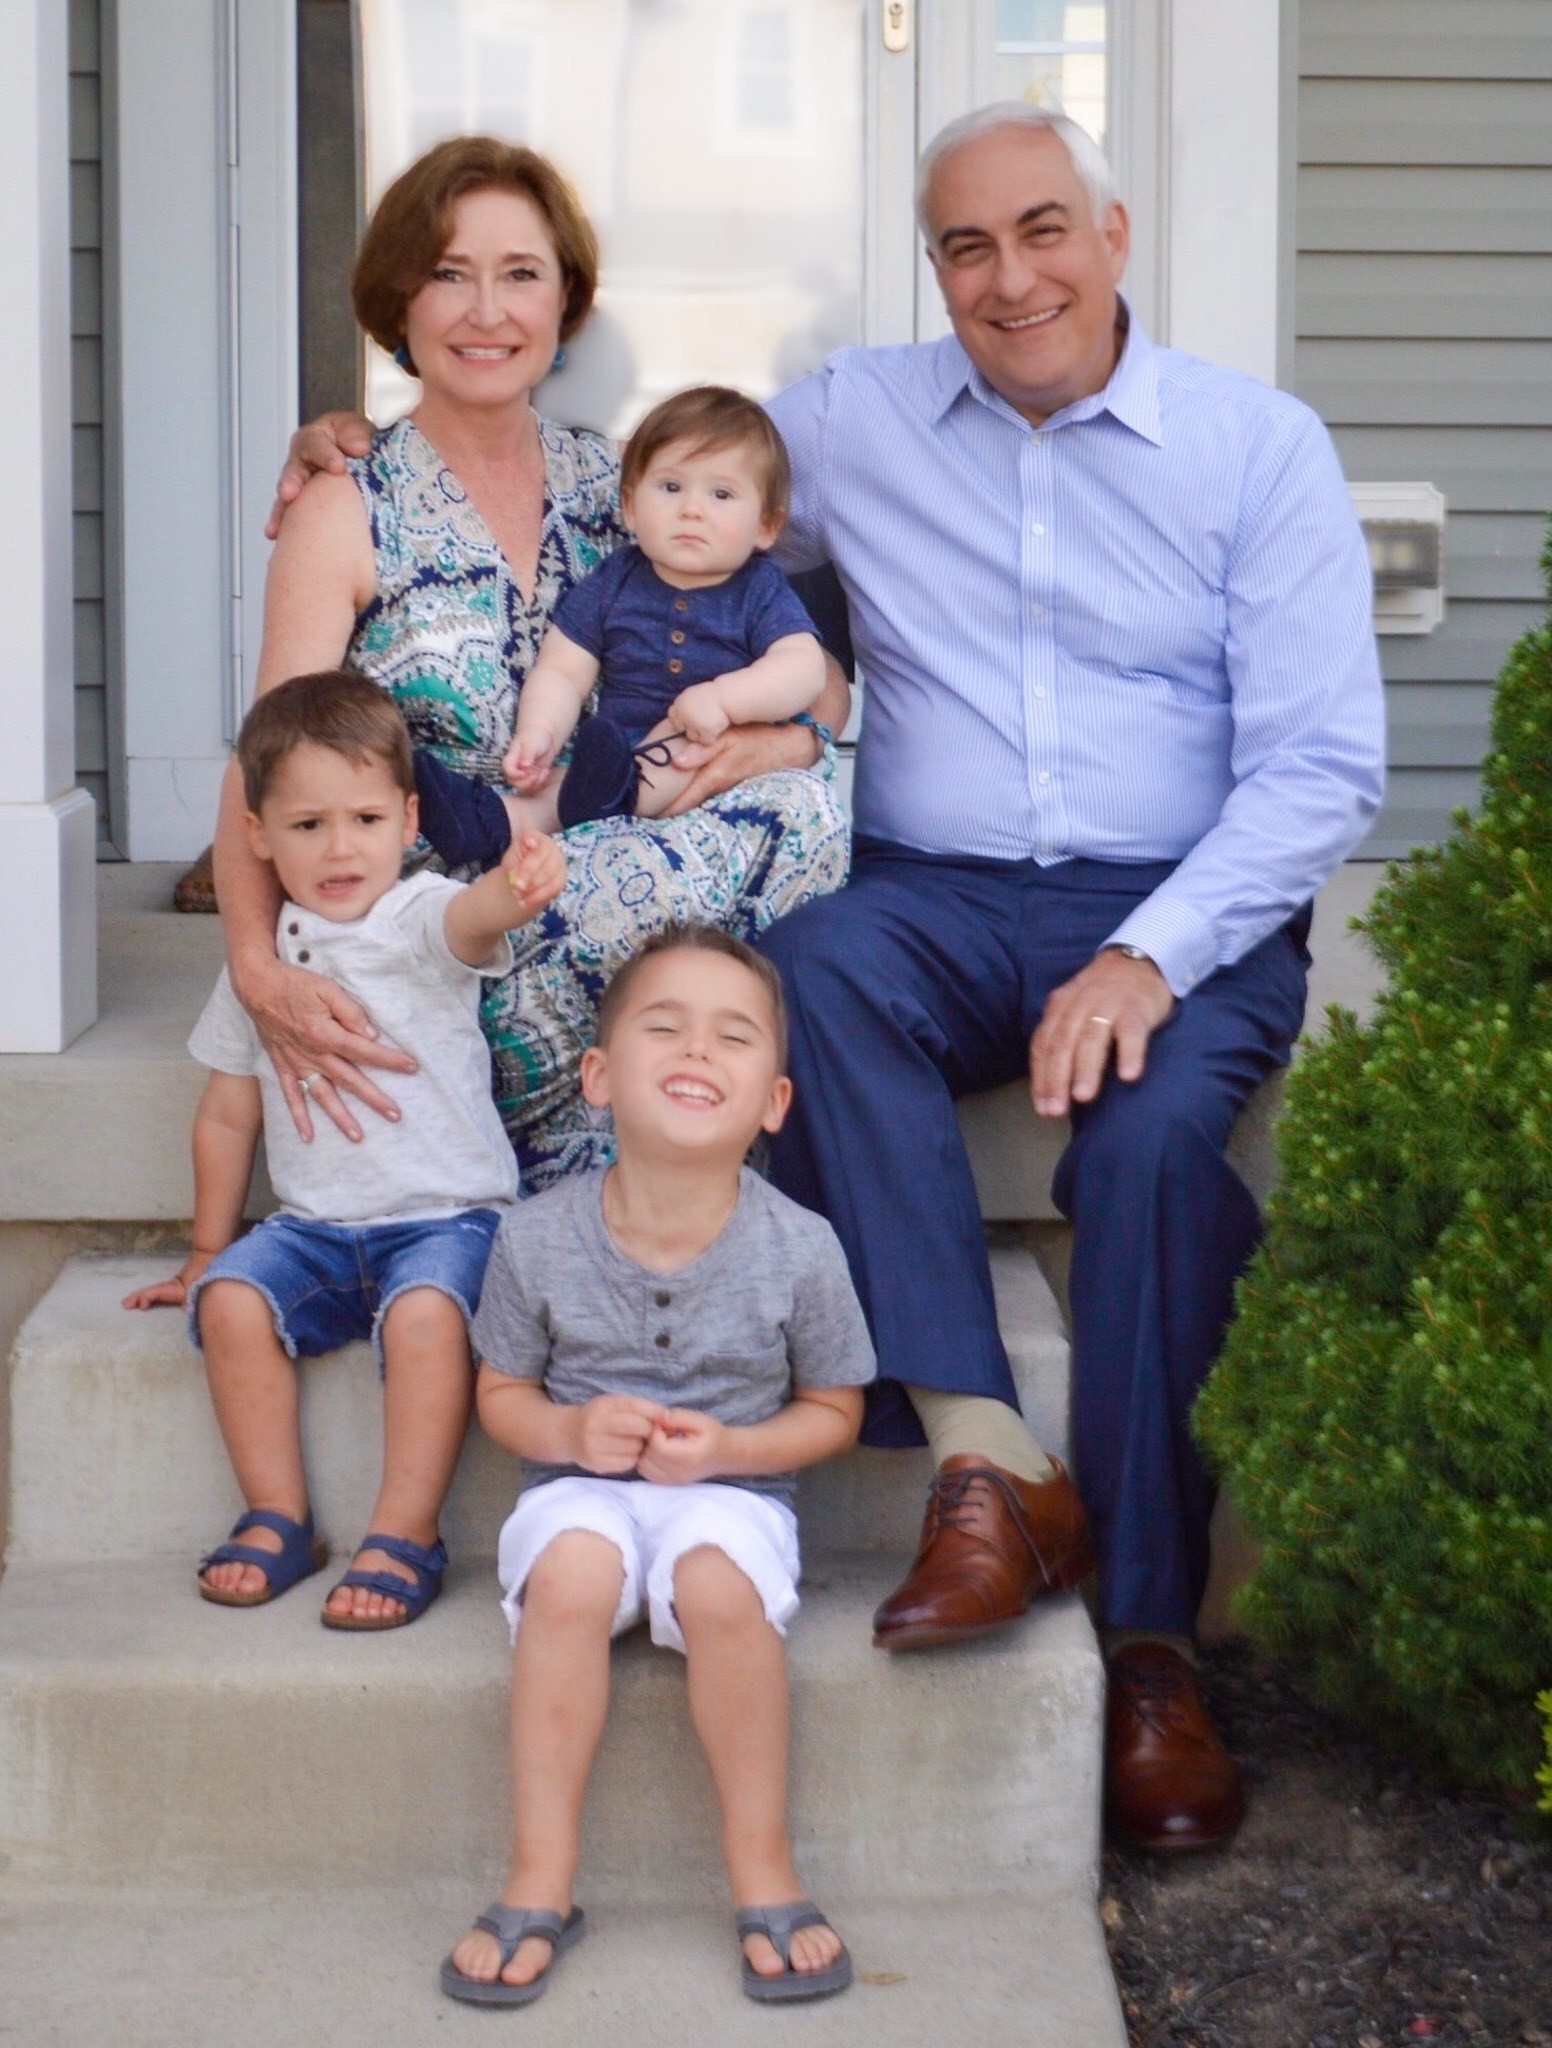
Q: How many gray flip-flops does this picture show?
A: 2